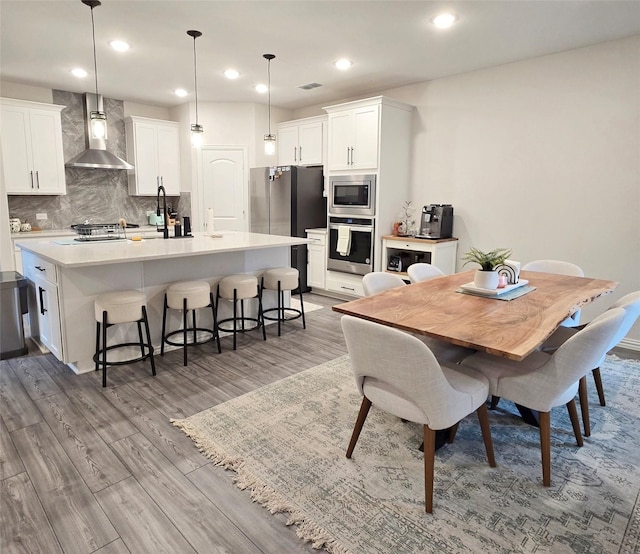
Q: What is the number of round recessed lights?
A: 7